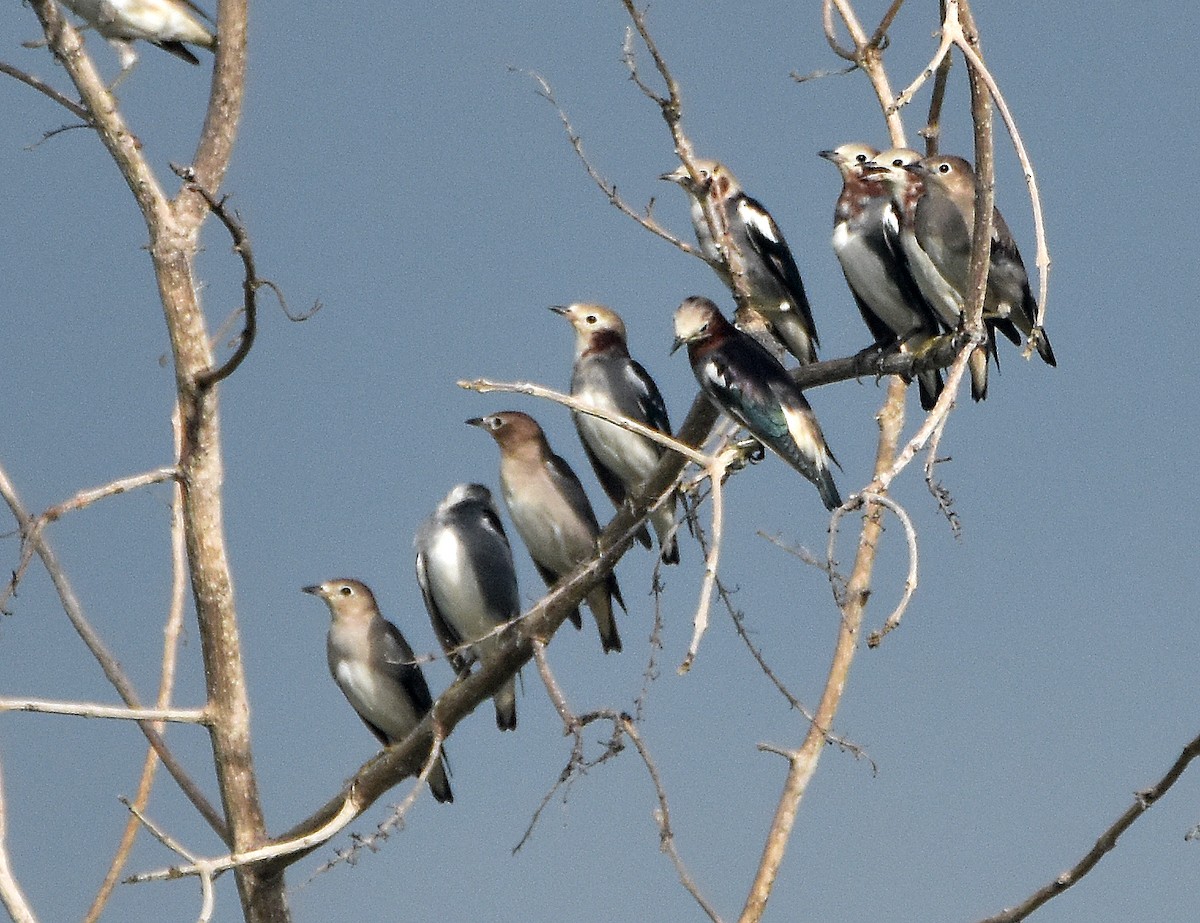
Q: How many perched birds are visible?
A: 10